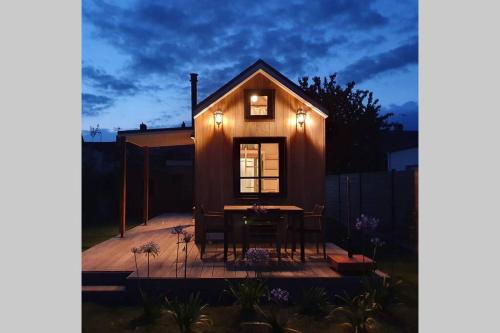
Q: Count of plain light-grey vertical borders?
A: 2